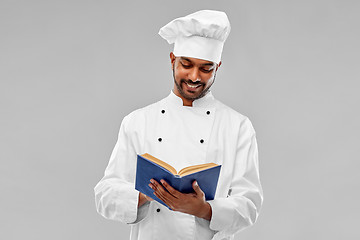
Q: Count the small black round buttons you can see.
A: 5